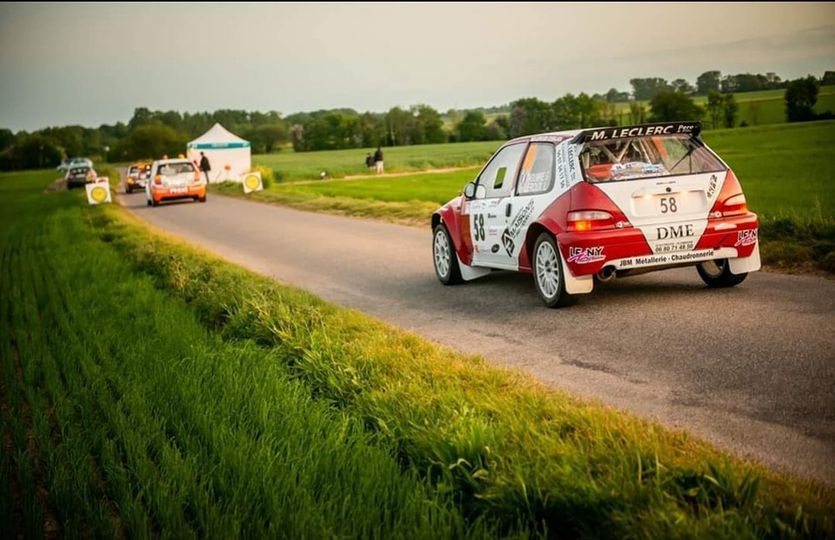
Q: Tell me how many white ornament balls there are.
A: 0